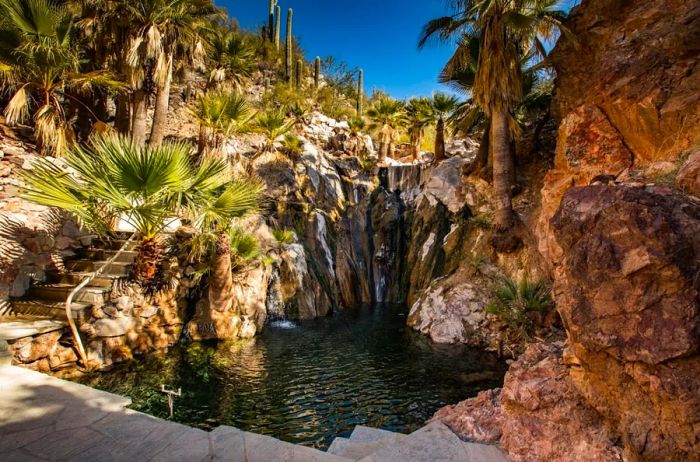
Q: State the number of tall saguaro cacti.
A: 6